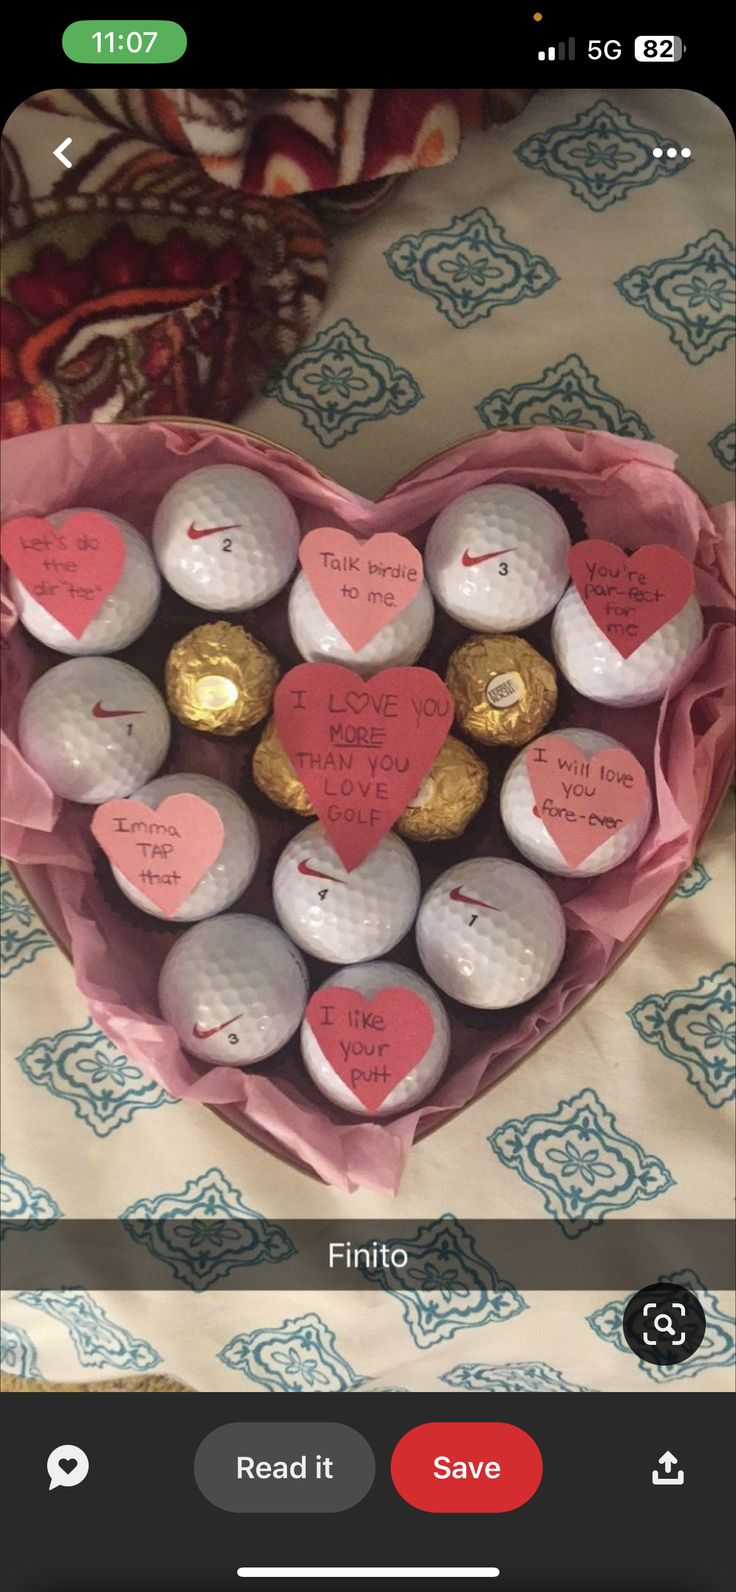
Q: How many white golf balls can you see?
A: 12